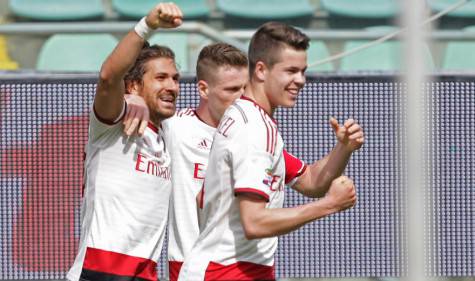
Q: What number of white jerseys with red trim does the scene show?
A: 3